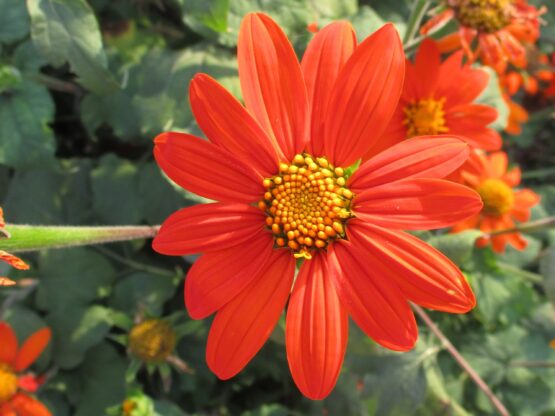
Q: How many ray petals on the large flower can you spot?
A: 13